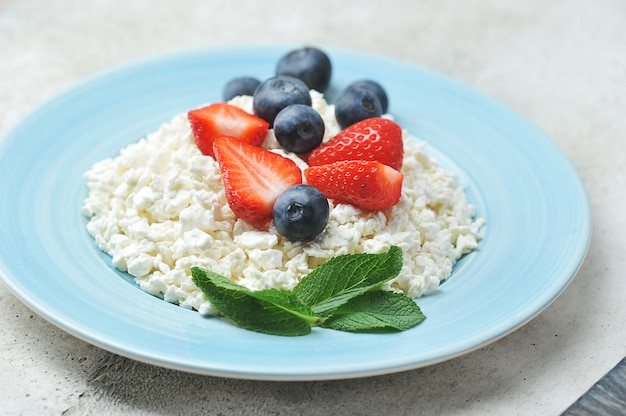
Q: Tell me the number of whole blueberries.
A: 7